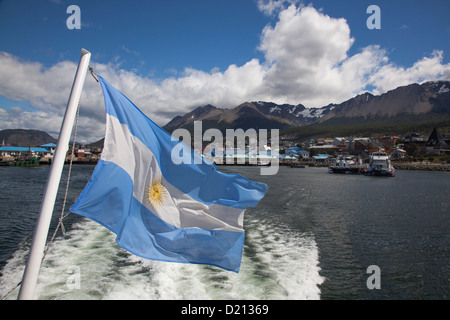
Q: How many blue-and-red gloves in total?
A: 0